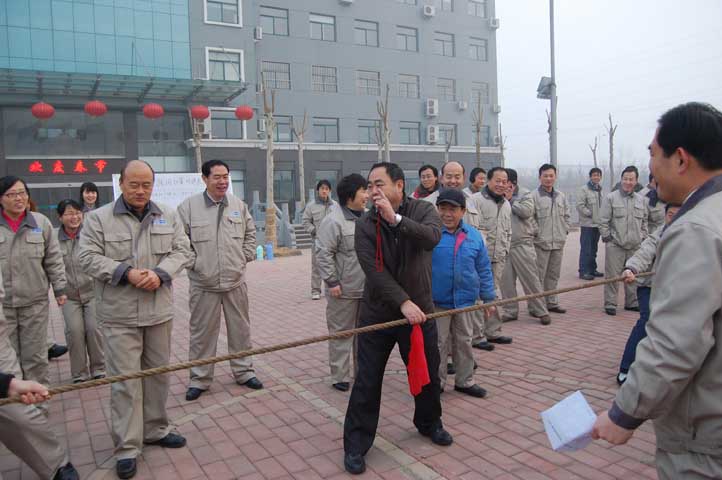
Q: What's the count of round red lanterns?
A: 5